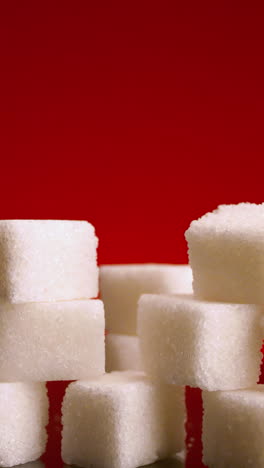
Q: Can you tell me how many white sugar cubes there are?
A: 9